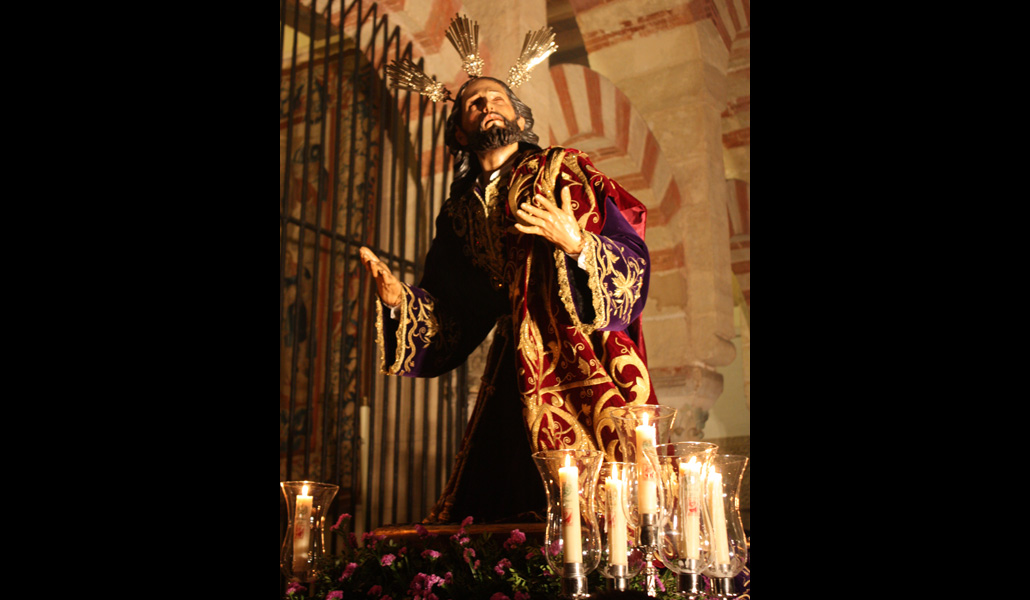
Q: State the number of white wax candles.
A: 6